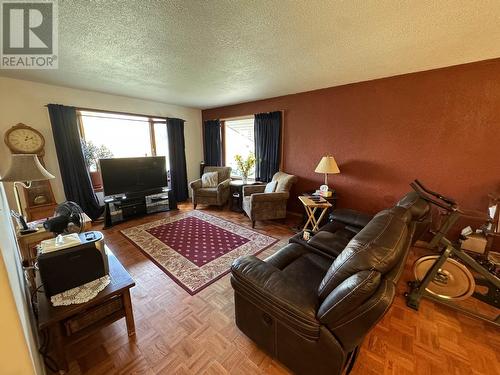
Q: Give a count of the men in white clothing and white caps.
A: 0